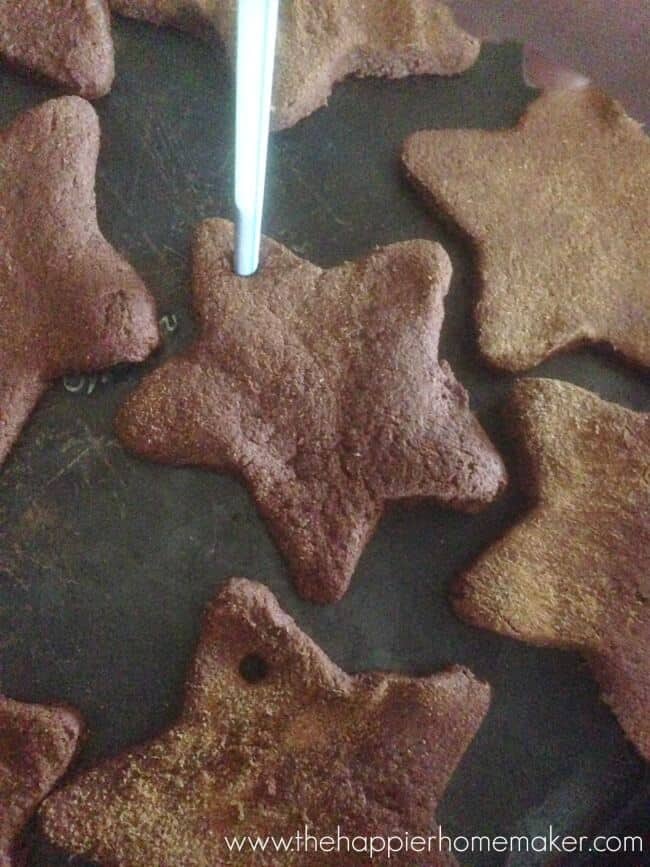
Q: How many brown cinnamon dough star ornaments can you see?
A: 8